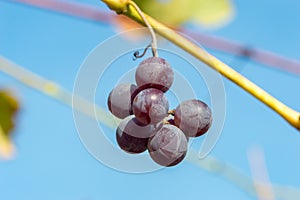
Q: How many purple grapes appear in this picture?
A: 6